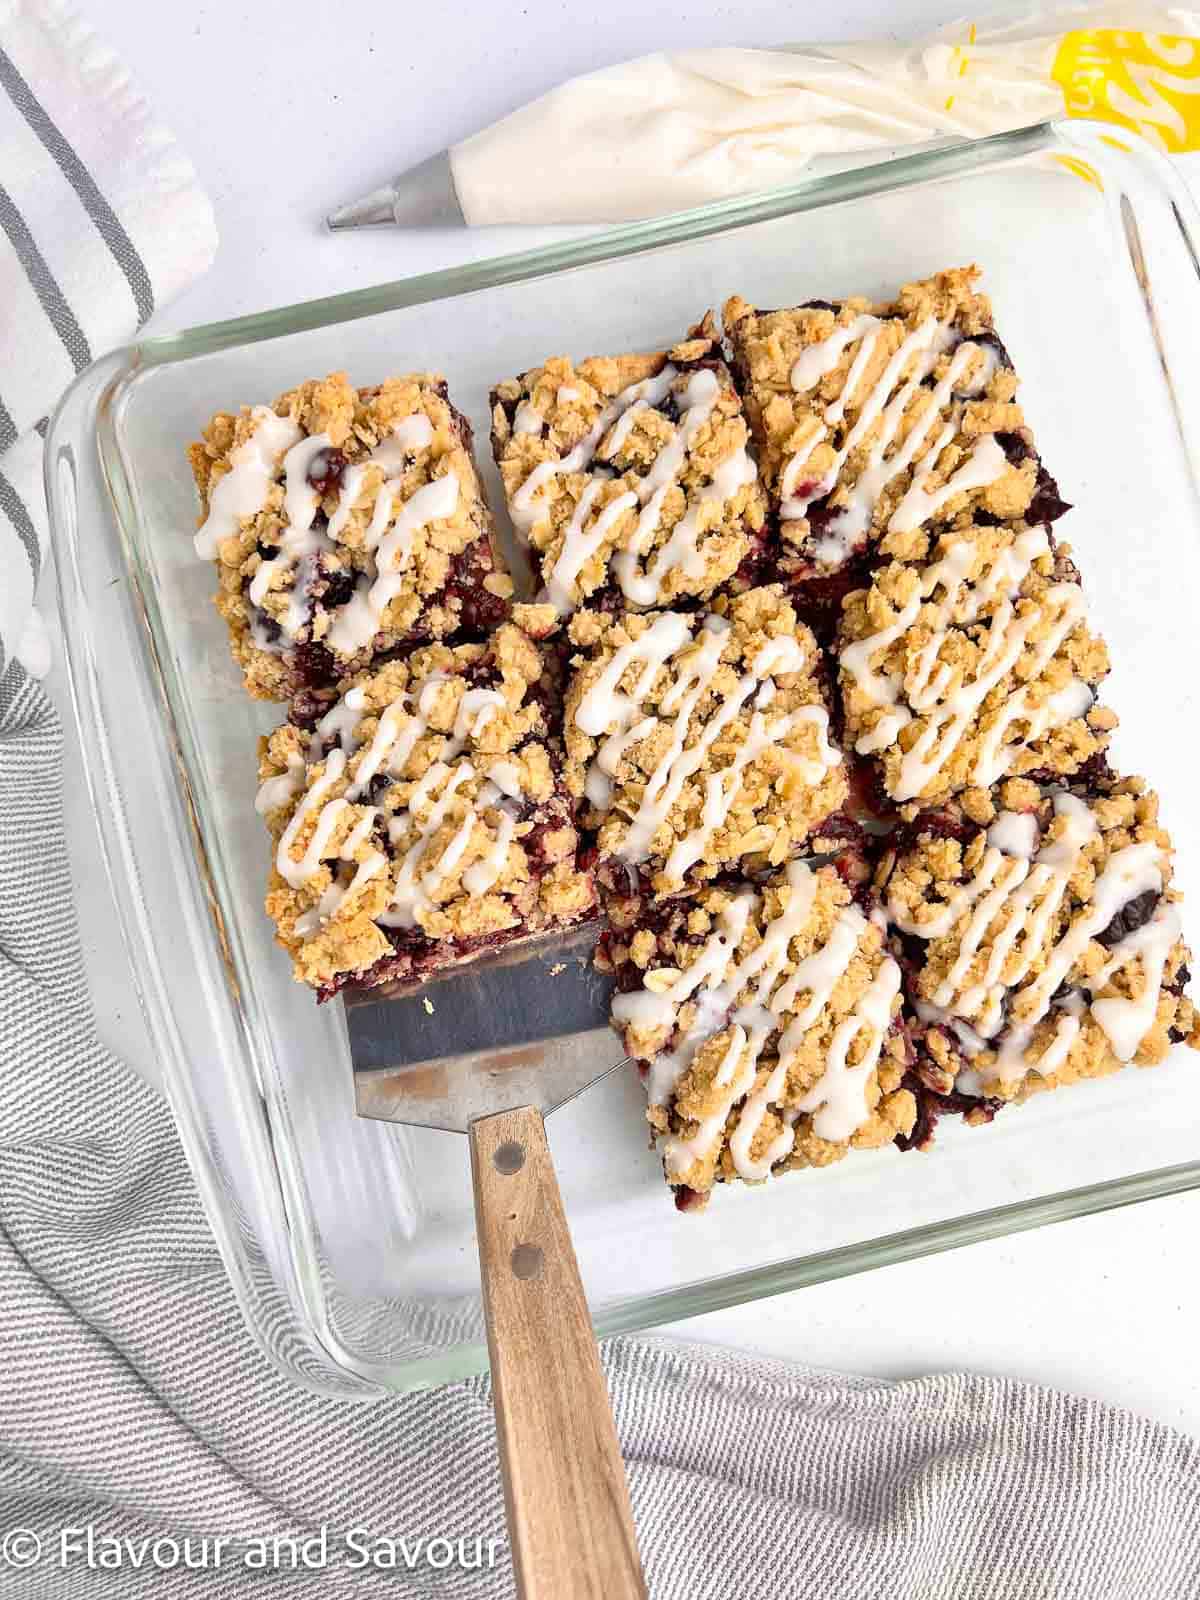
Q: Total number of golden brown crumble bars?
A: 8